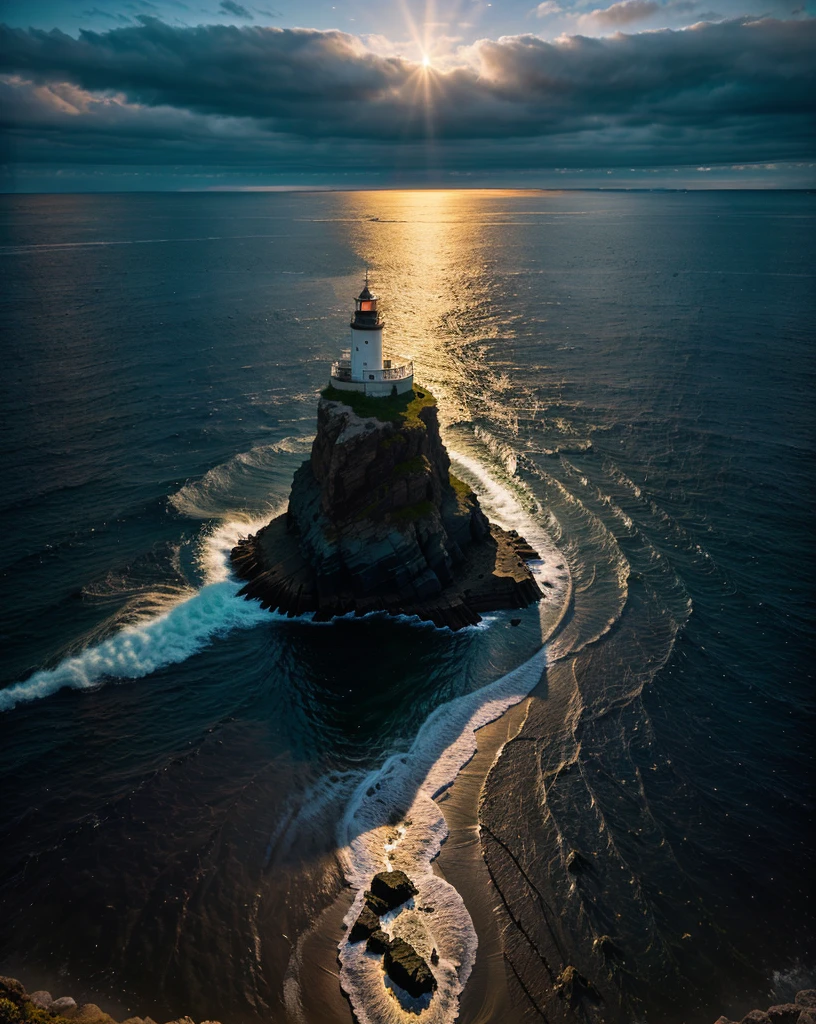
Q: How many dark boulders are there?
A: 5